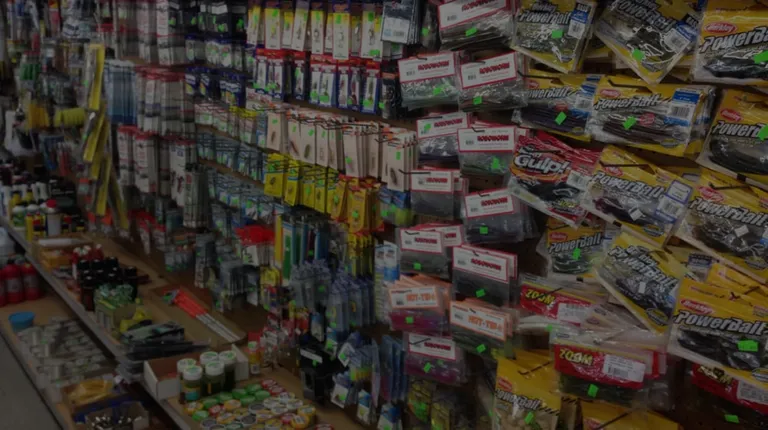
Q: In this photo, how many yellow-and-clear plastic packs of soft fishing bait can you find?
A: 13